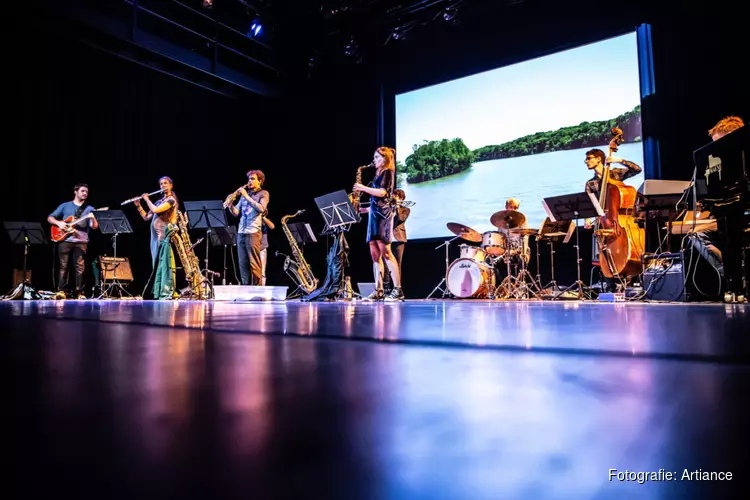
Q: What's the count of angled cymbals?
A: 2